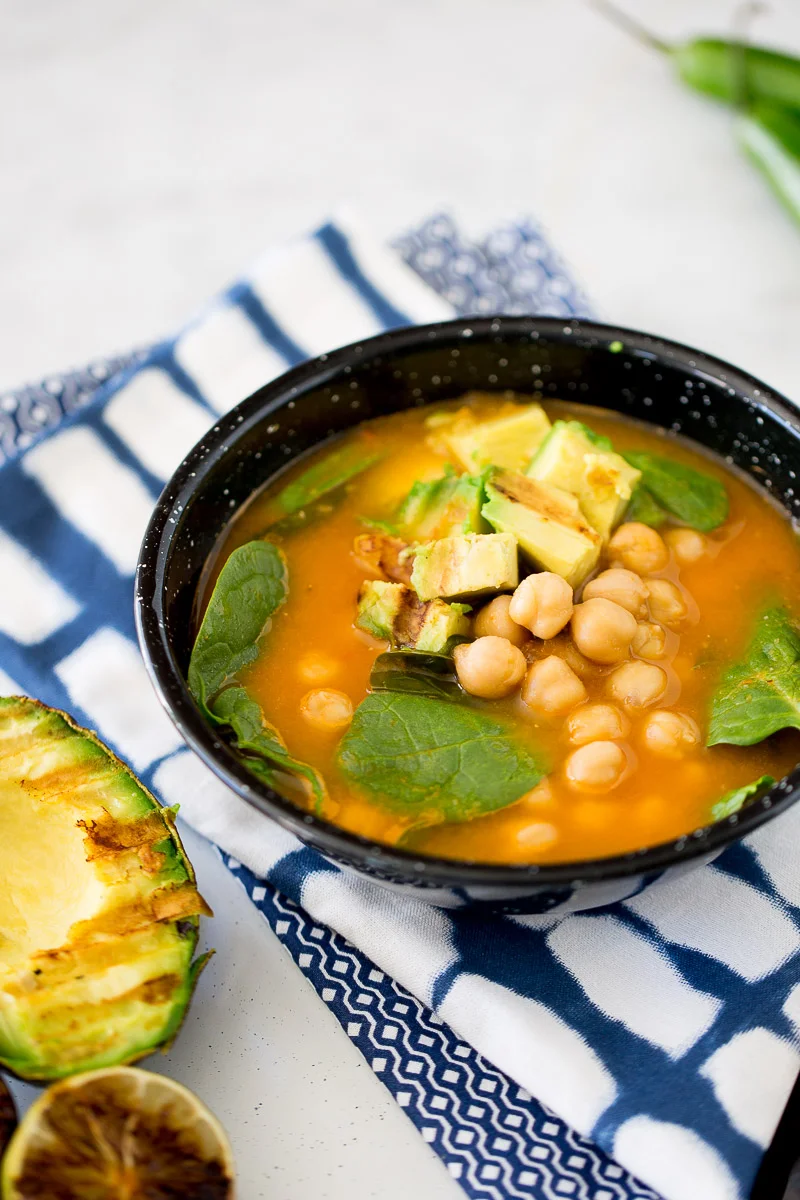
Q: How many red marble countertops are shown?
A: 0